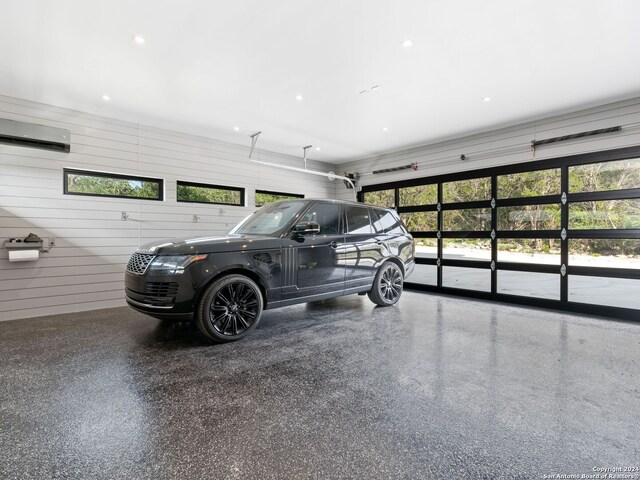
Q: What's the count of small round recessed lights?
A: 8